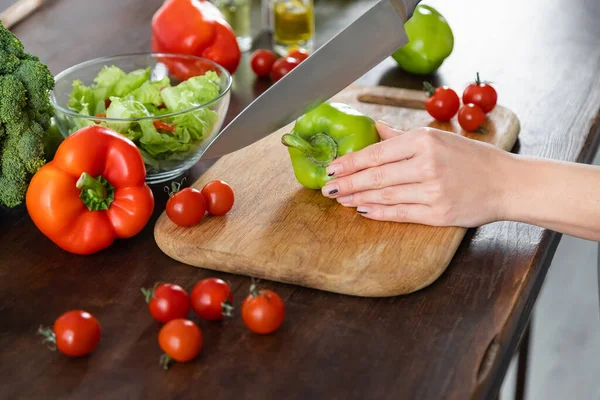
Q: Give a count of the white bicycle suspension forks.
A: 0